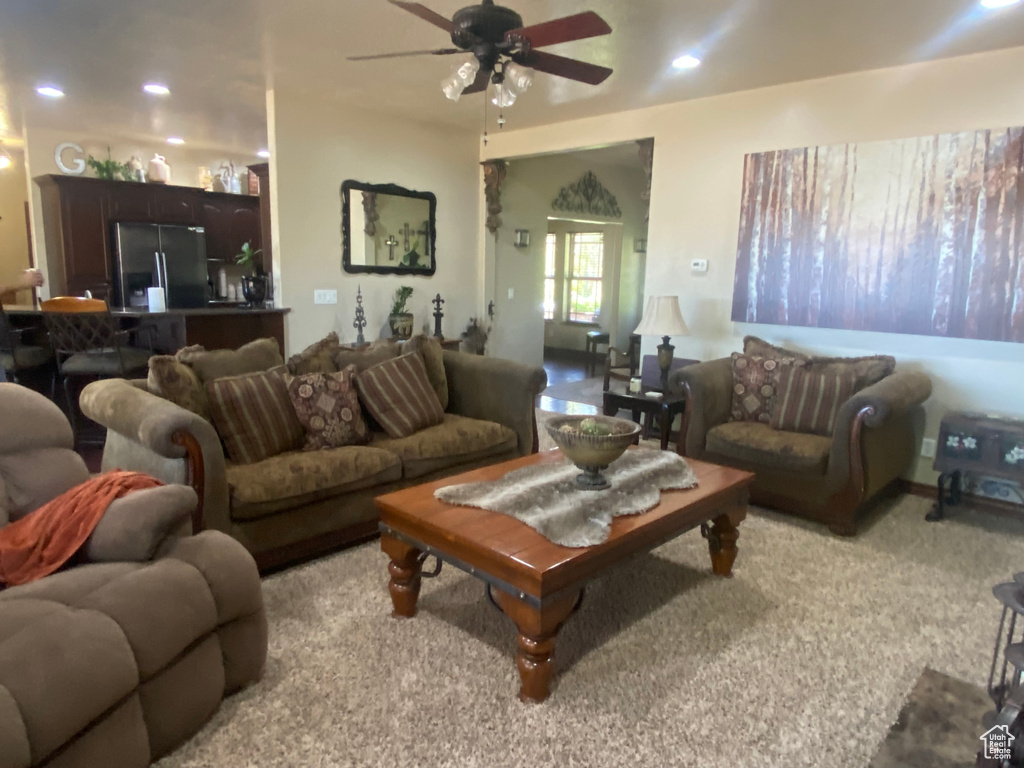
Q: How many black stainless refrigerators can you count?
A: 1